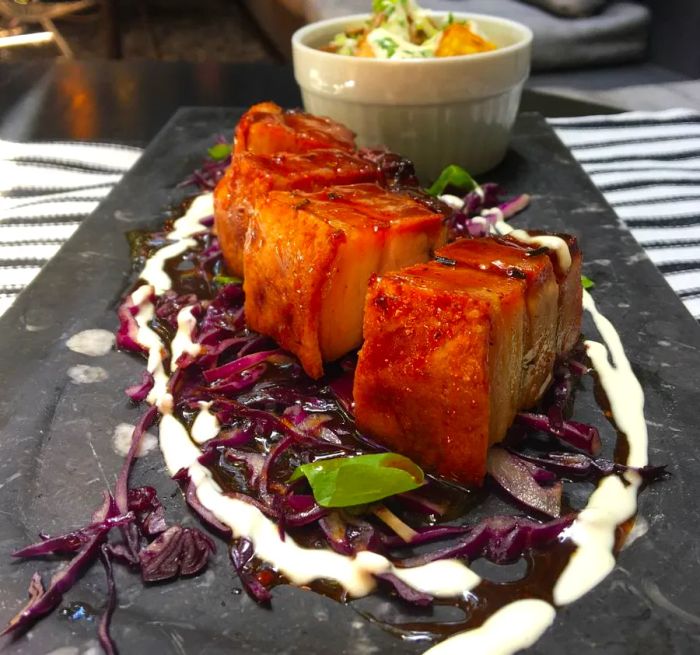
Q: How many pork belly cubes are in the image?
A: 4